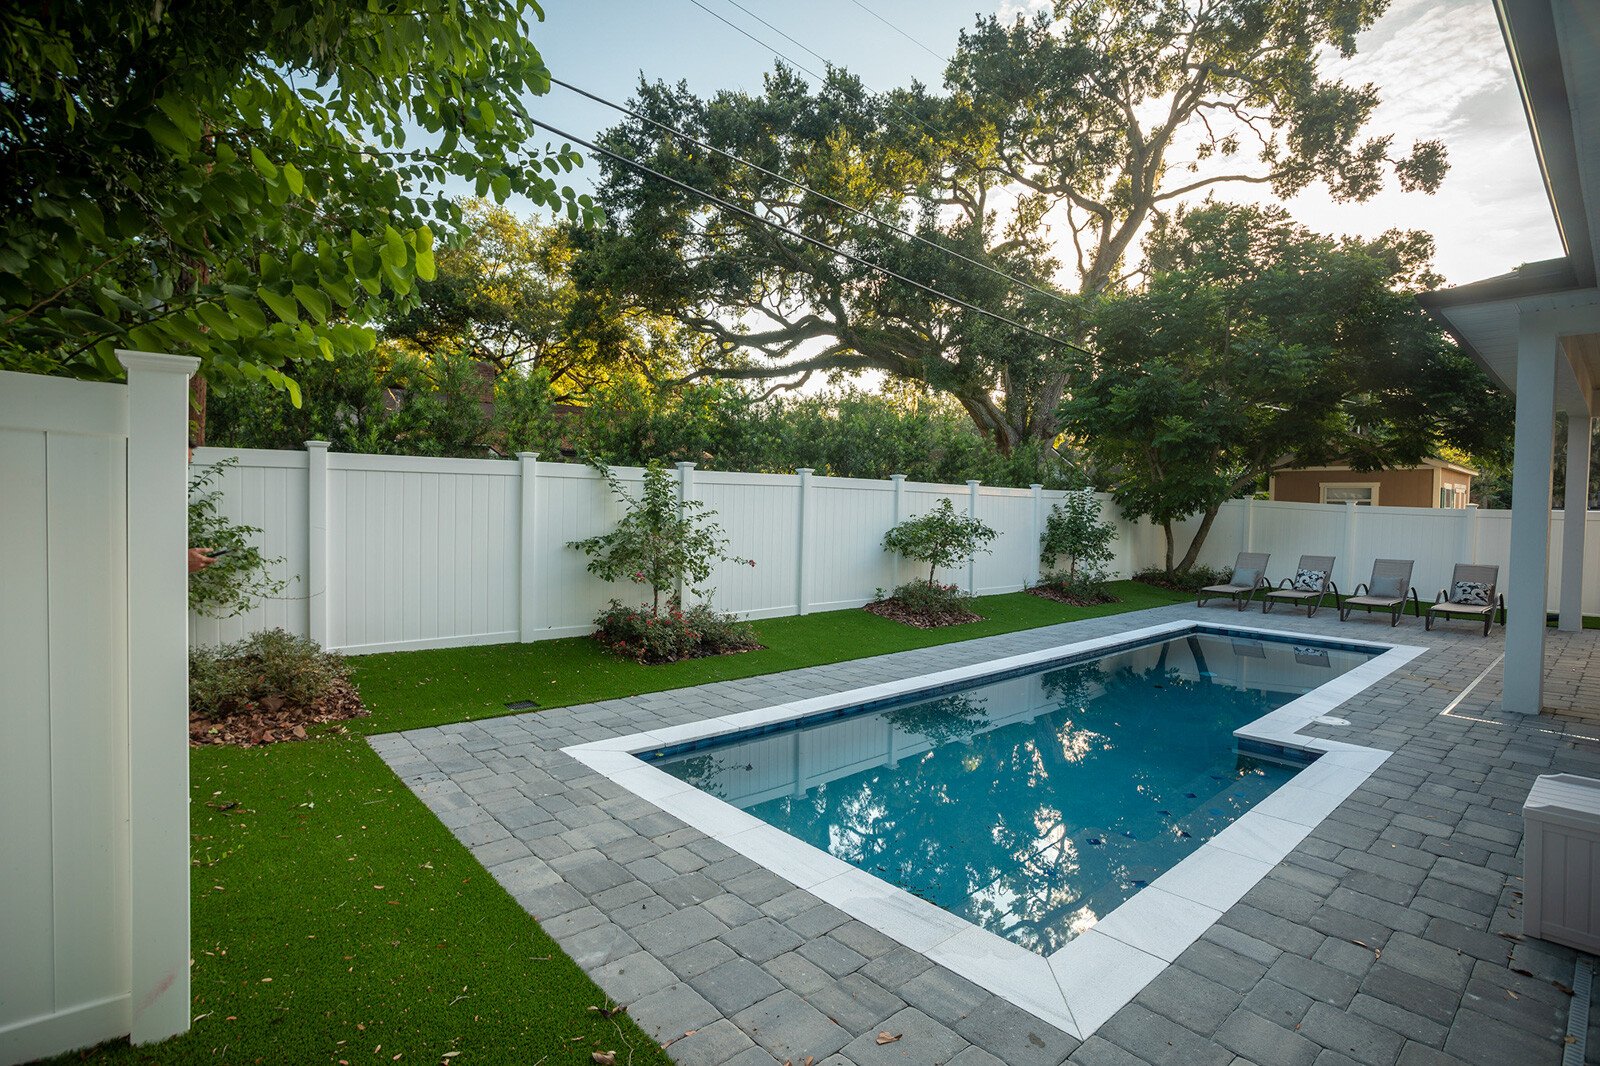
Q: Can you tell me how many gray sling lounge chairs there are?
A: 4